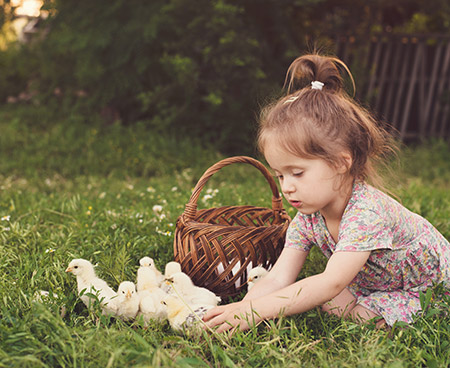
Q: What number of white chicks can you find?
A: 8